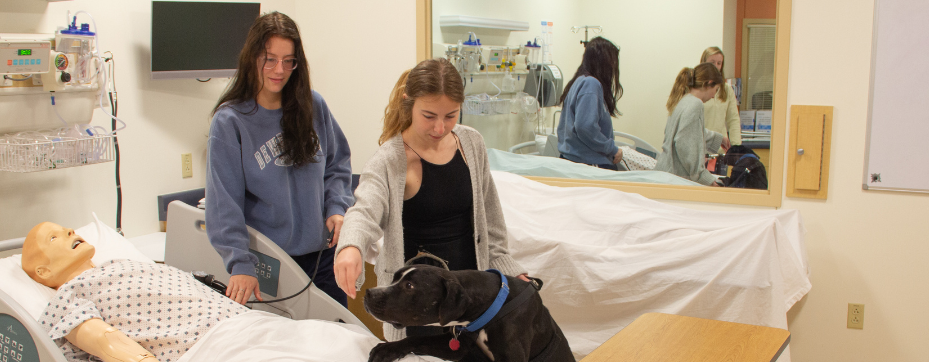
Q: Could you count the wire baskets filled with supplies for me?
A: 2